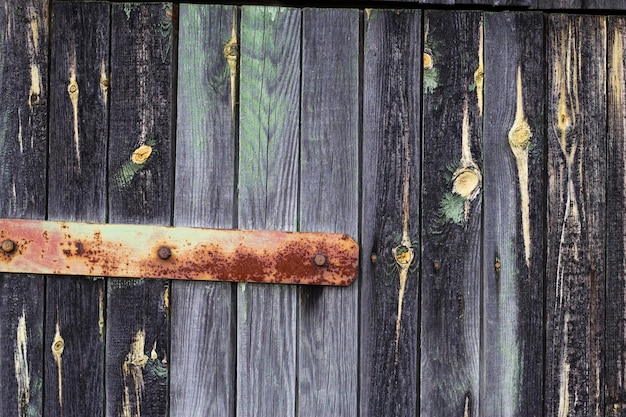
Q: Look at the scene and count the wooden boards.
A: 11